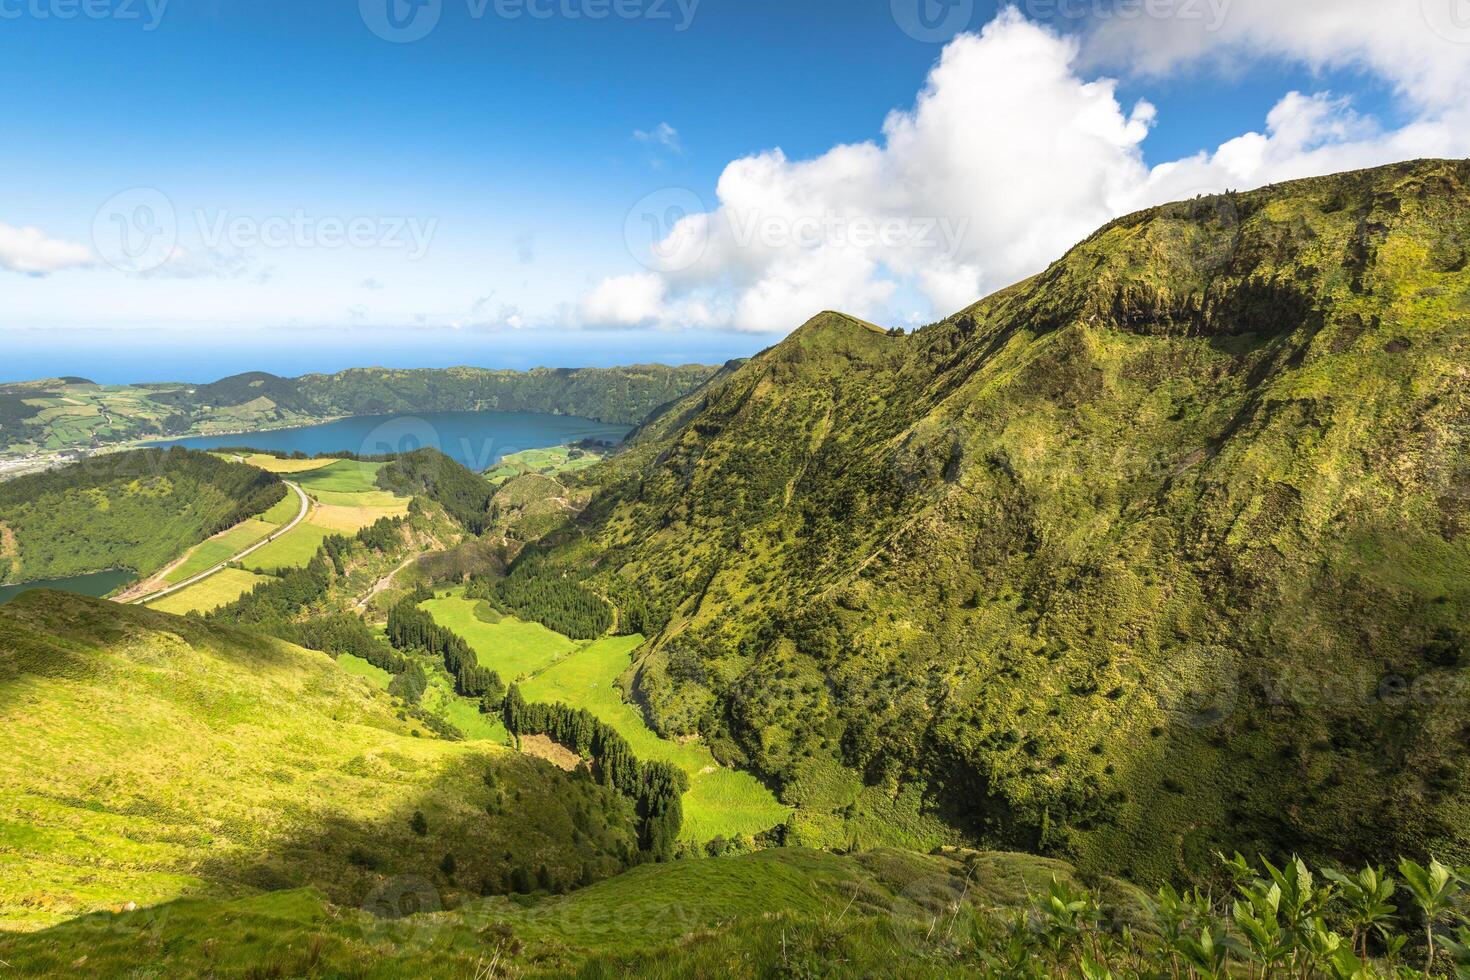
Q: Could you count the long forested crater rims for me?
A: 1